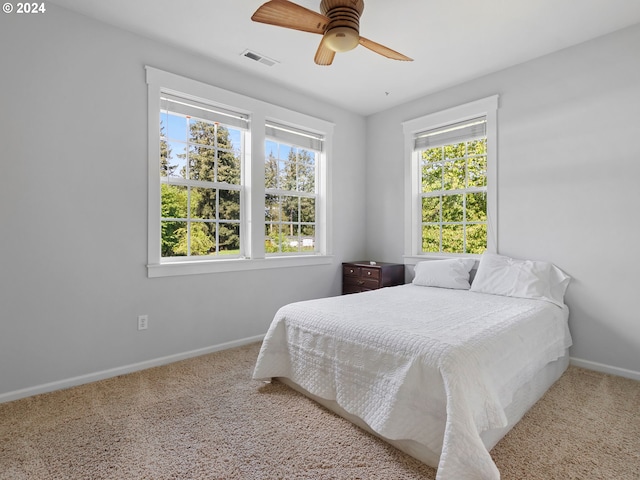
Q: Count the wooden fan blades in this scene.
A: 3